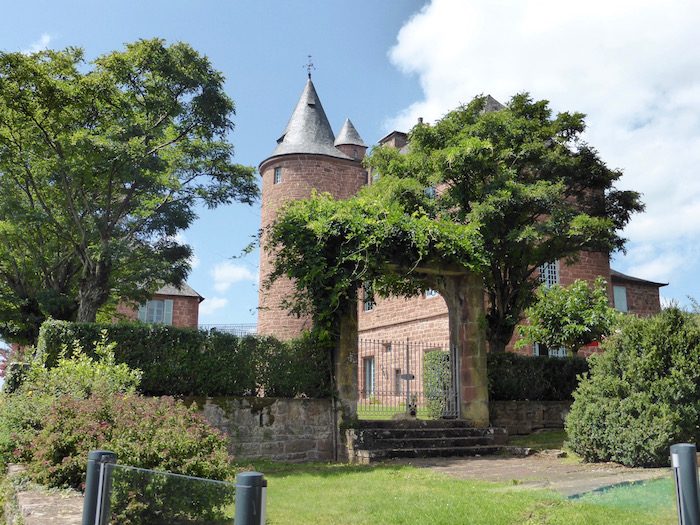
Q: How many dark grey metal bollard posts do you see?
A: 3